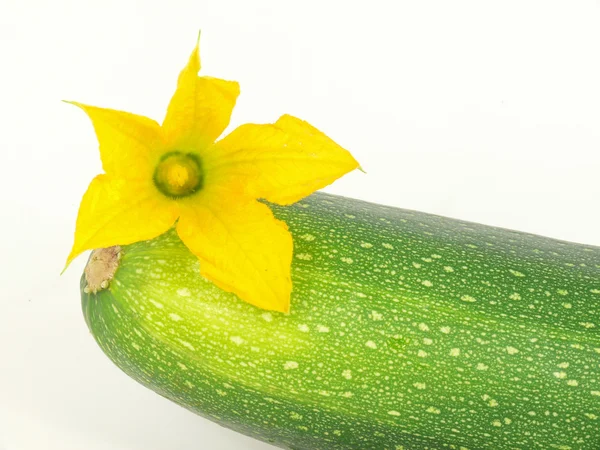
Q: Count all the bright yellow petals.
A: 5